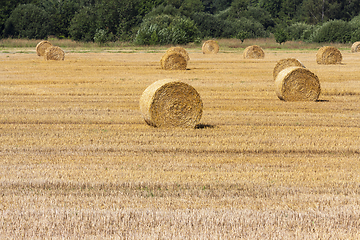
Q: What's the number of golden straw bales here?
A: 11